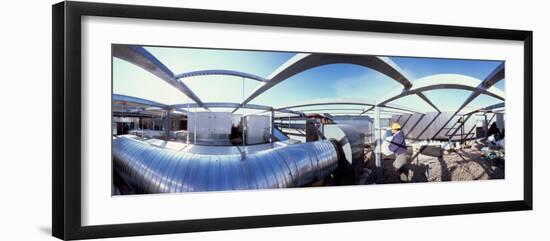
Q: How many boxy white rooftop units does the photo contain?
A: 2